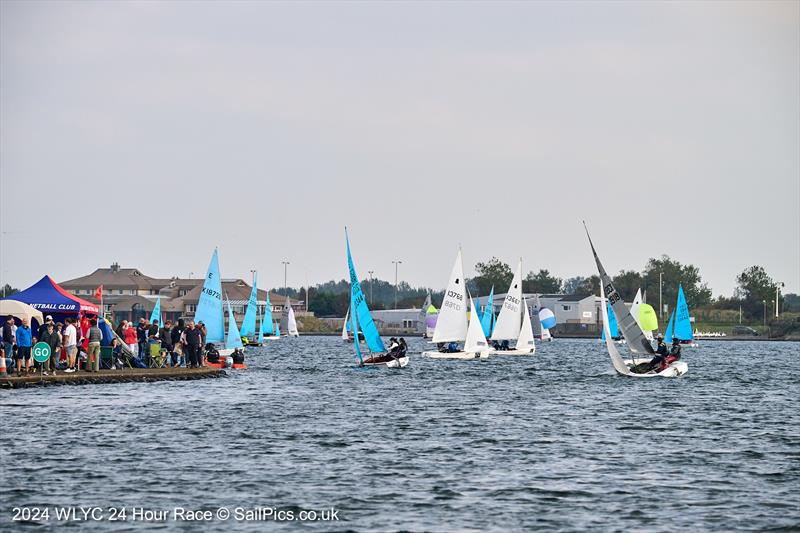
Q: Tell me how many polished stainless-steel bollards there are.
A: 0